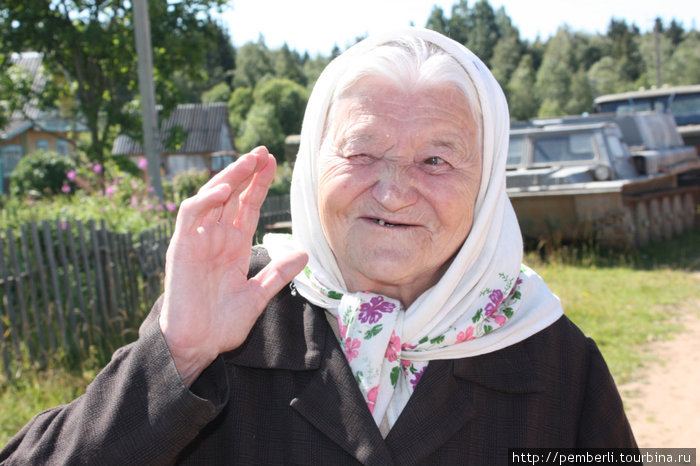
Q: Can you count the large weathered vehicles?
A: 2